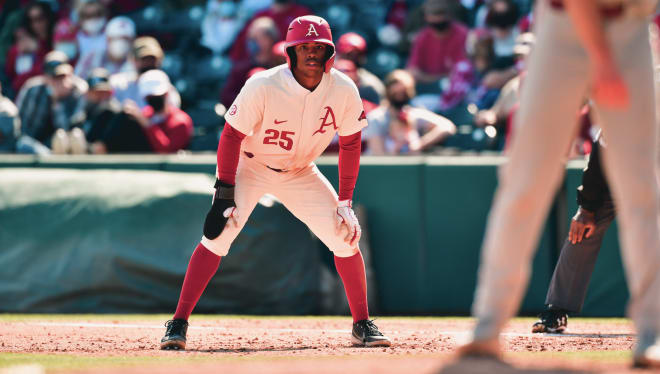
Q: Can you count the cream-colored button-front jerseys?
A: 1